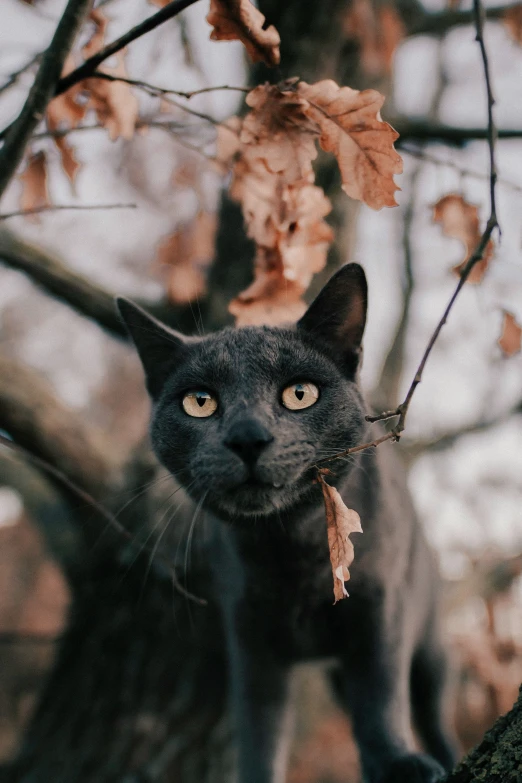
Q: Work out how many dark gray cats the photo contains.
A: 1